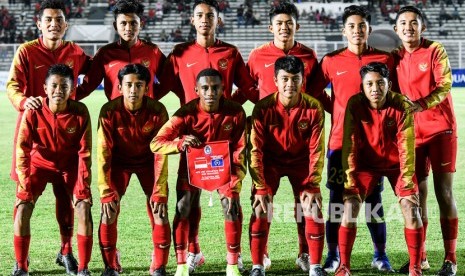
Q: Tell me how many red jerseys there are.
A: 11